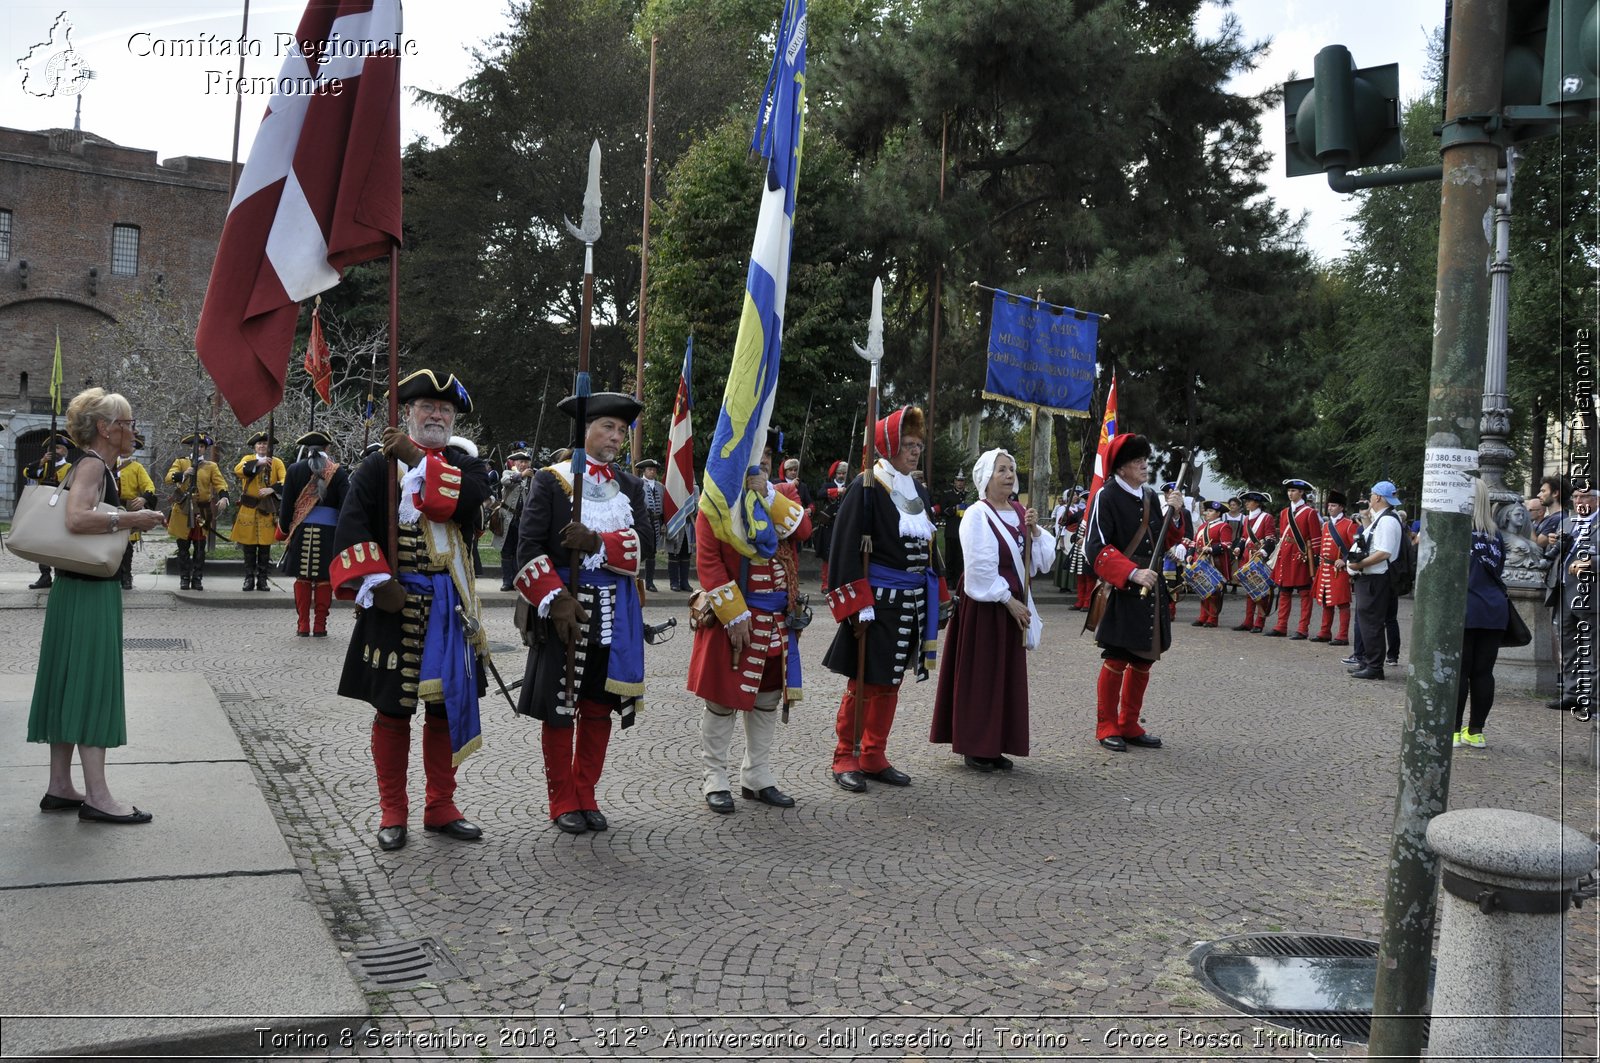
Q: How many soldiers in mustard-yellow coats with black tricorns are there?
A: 4